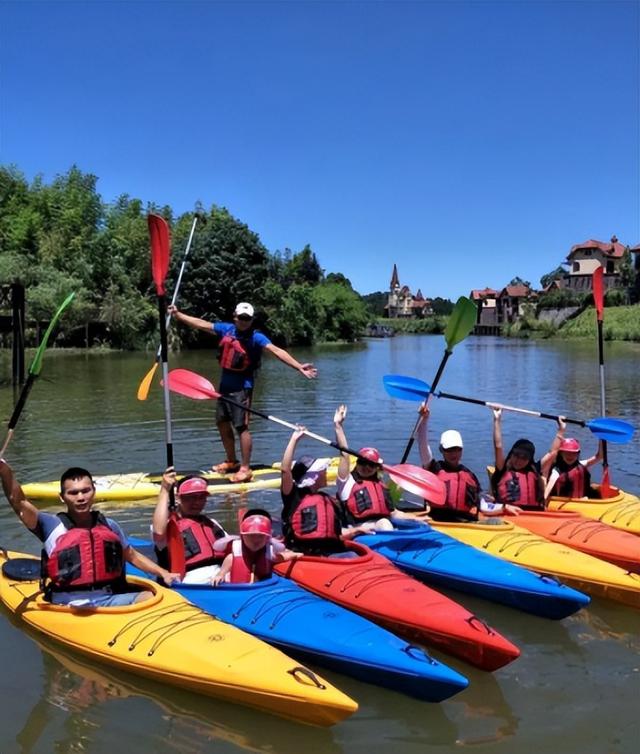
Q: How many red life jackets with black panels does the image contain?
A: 8